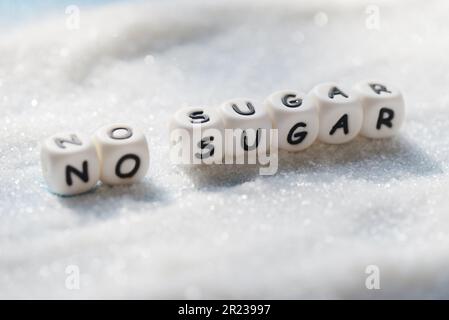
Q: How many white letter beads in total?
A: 7